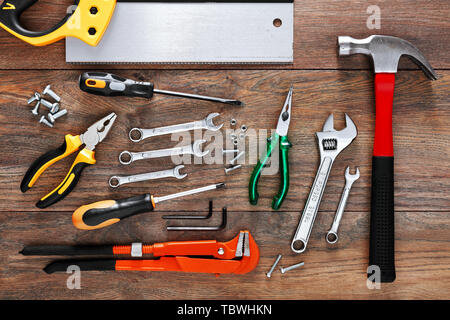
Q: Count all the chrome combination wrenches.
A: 4